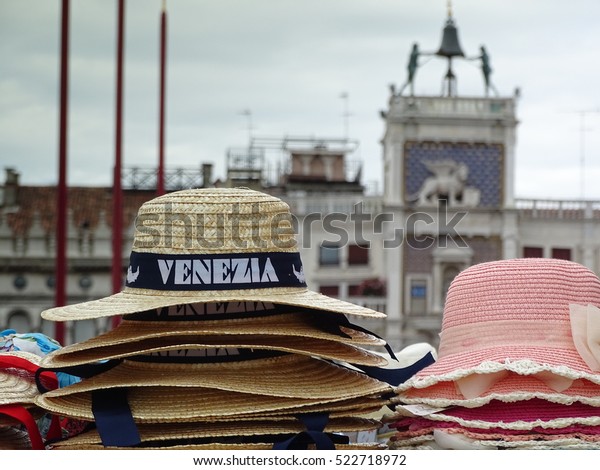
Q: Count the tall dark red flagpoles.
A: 3